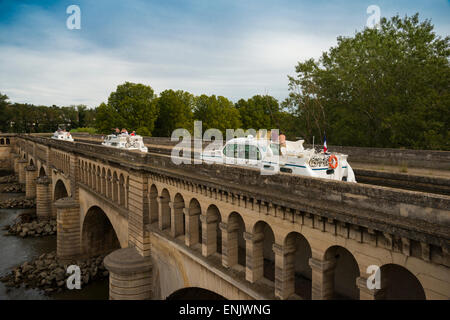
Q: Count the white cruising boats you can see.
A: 3